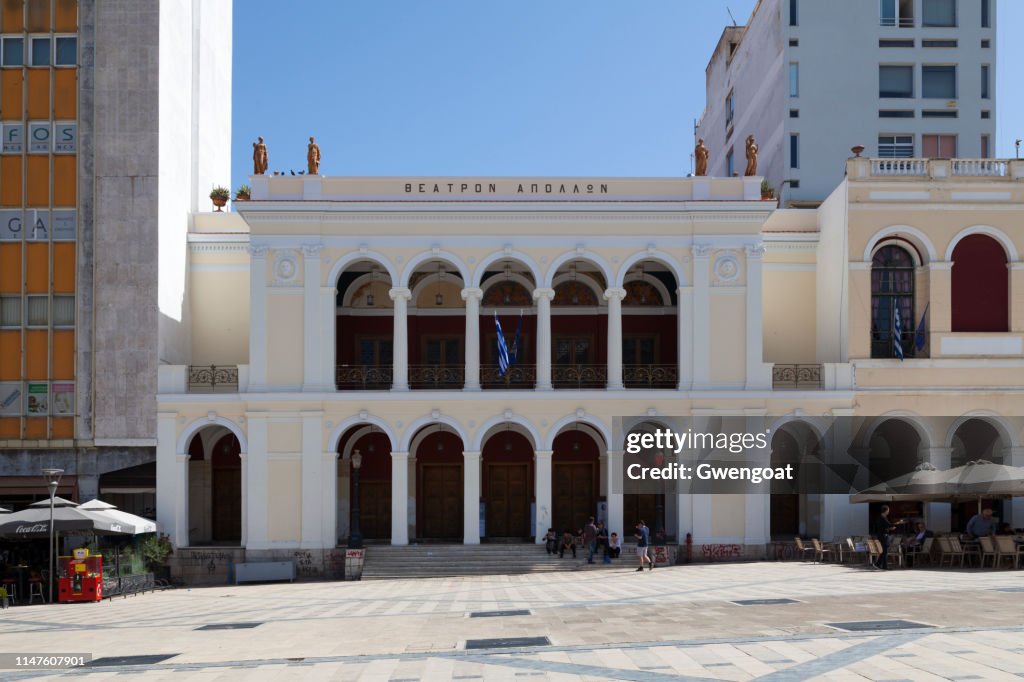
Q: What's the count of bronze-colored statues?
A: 4